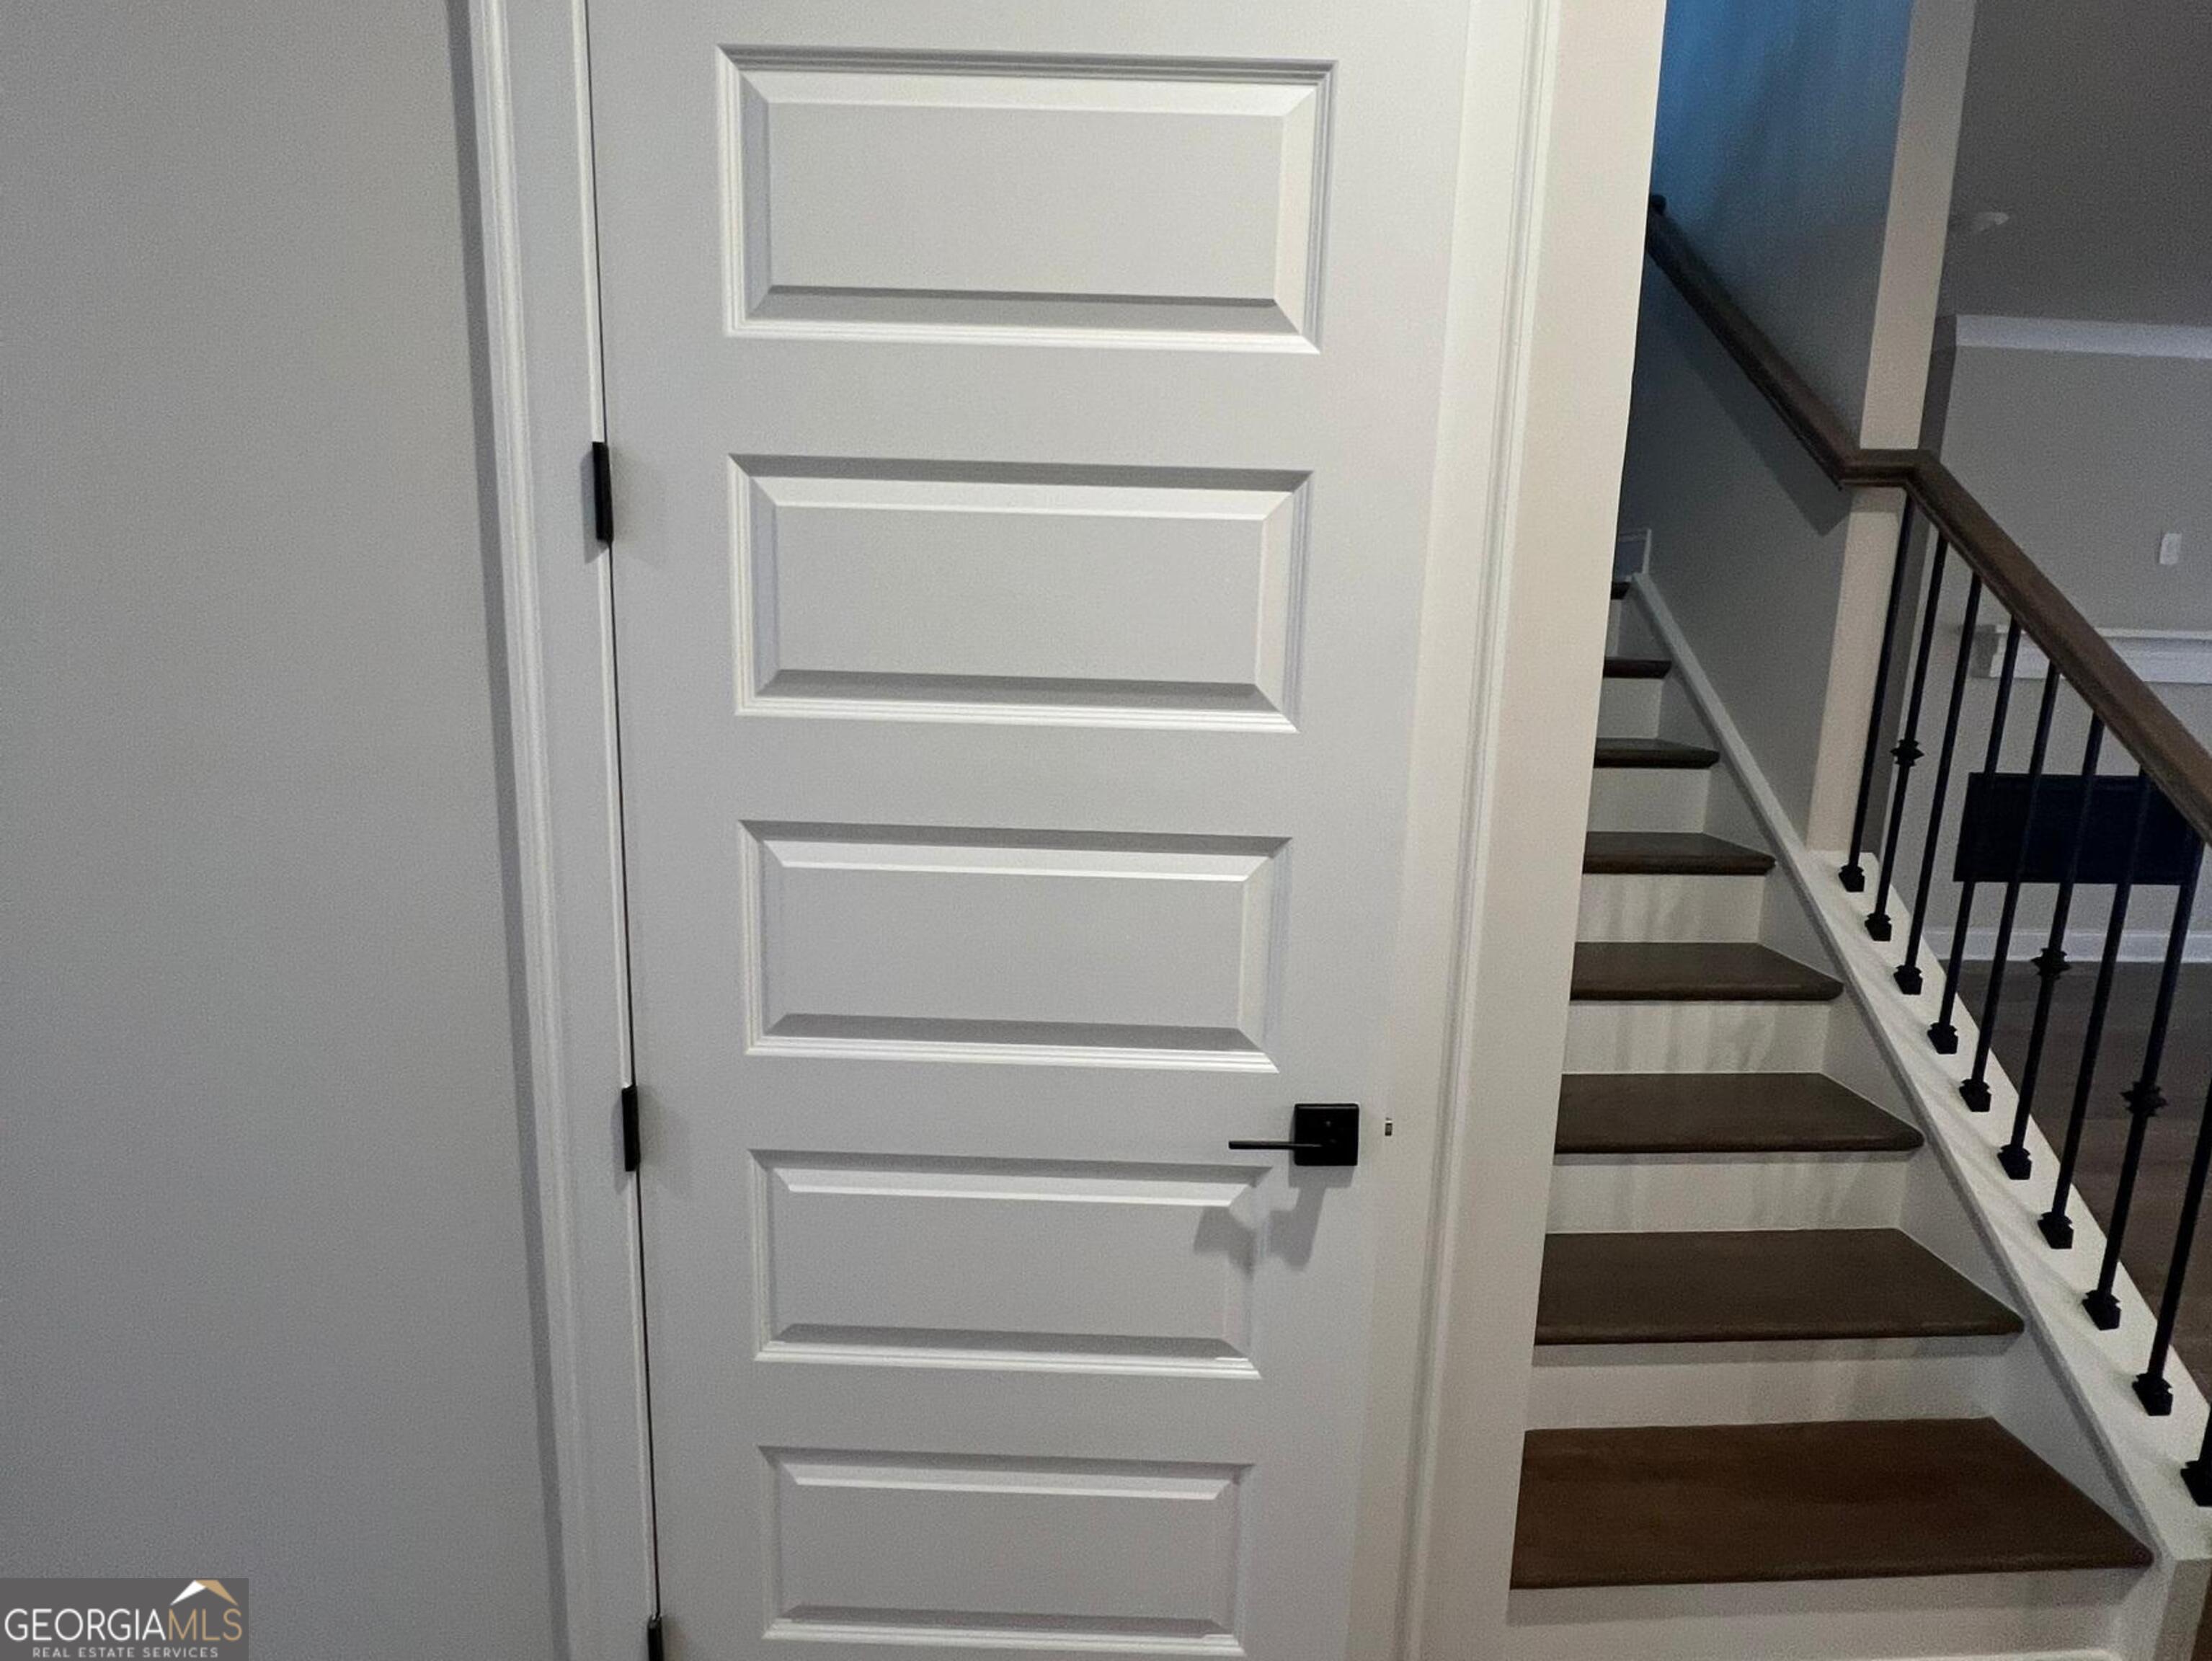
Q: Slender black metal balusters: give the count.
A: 10